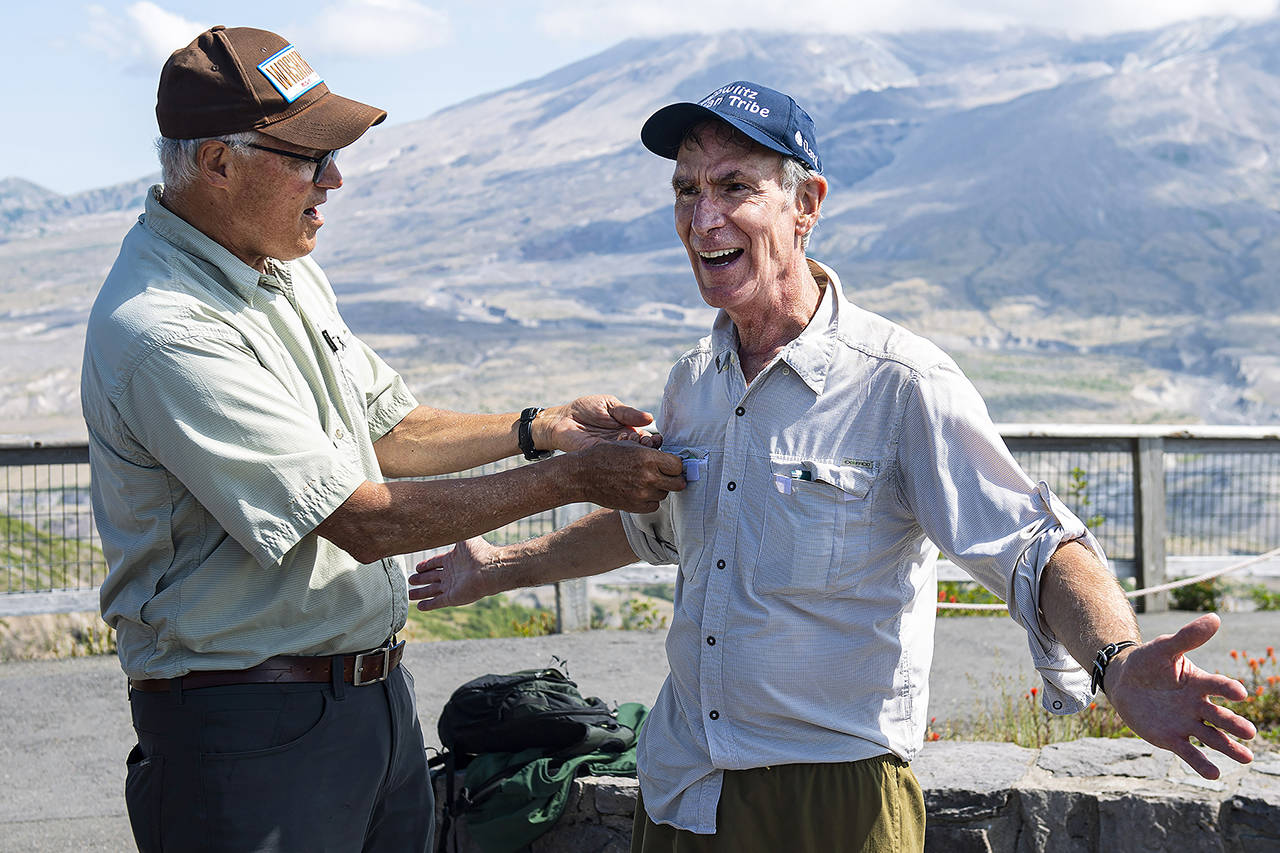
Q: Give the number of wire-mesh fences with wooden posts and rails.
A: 1